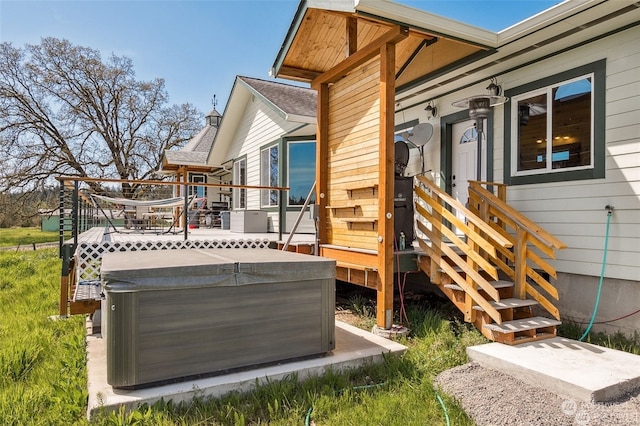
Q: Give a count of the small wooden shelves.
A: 3